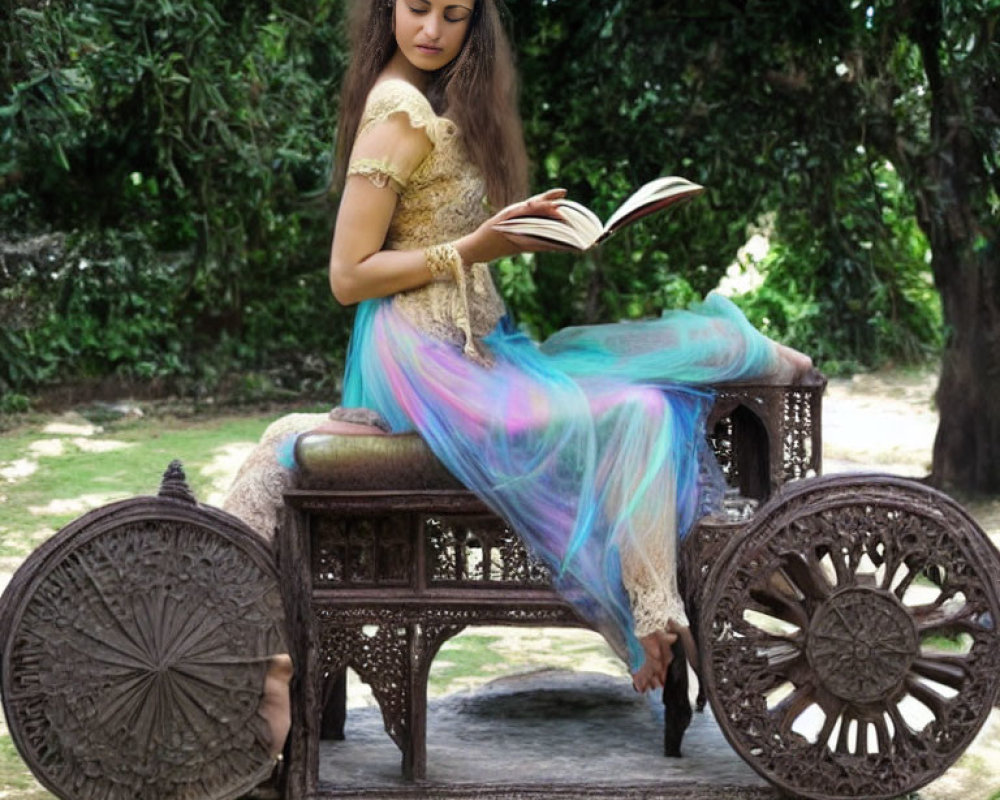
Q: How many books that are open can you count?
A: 1